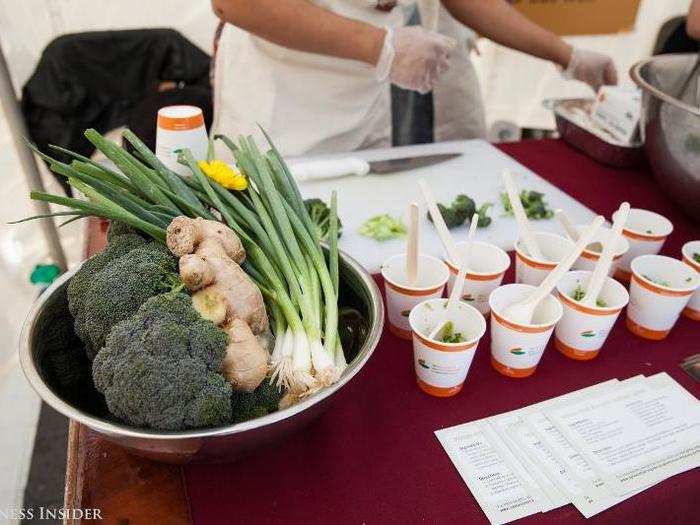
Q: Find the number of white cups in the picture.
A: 11